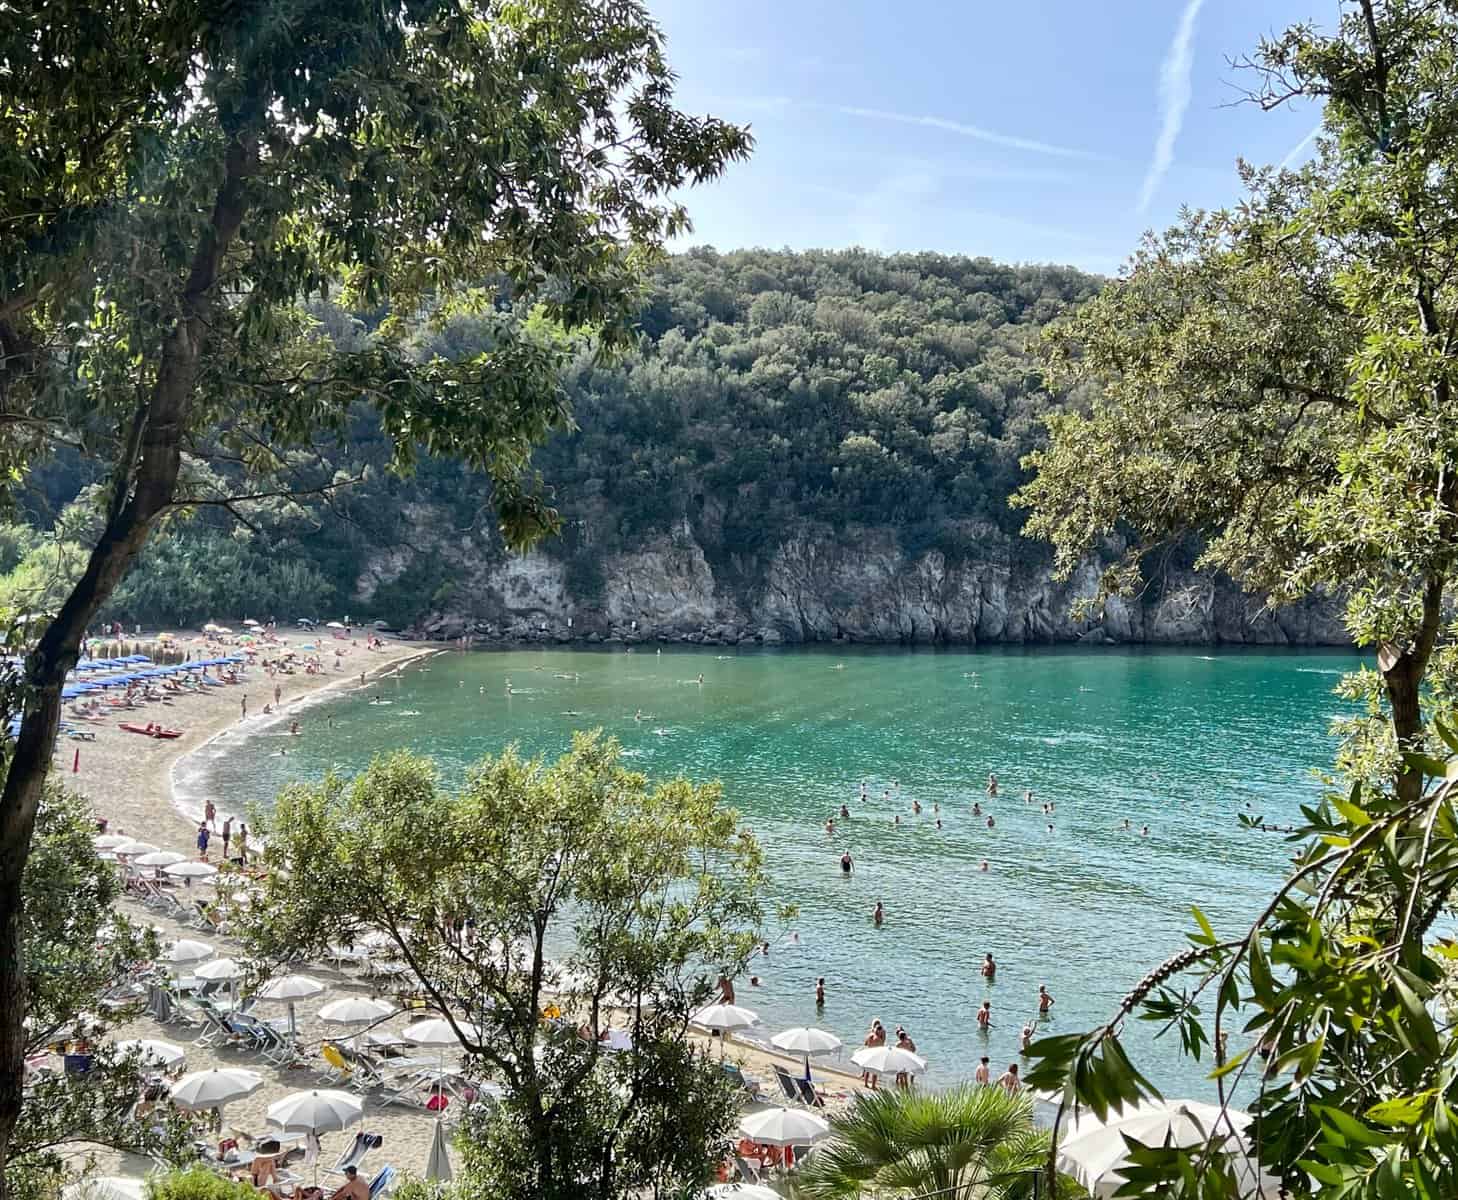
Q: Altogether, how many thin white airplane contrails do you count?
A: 3